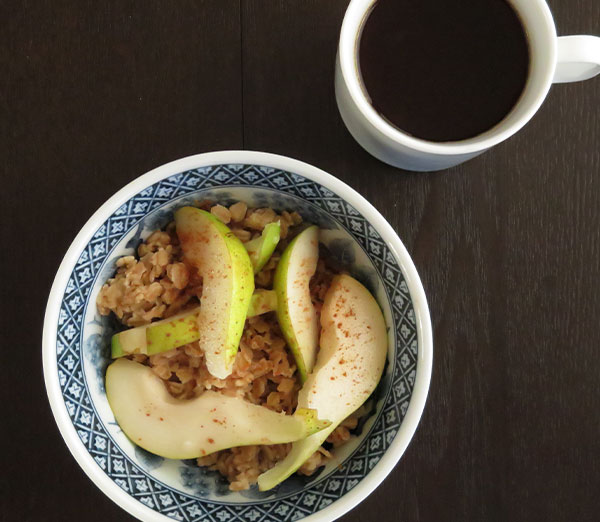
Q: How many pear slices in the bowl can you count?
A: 6